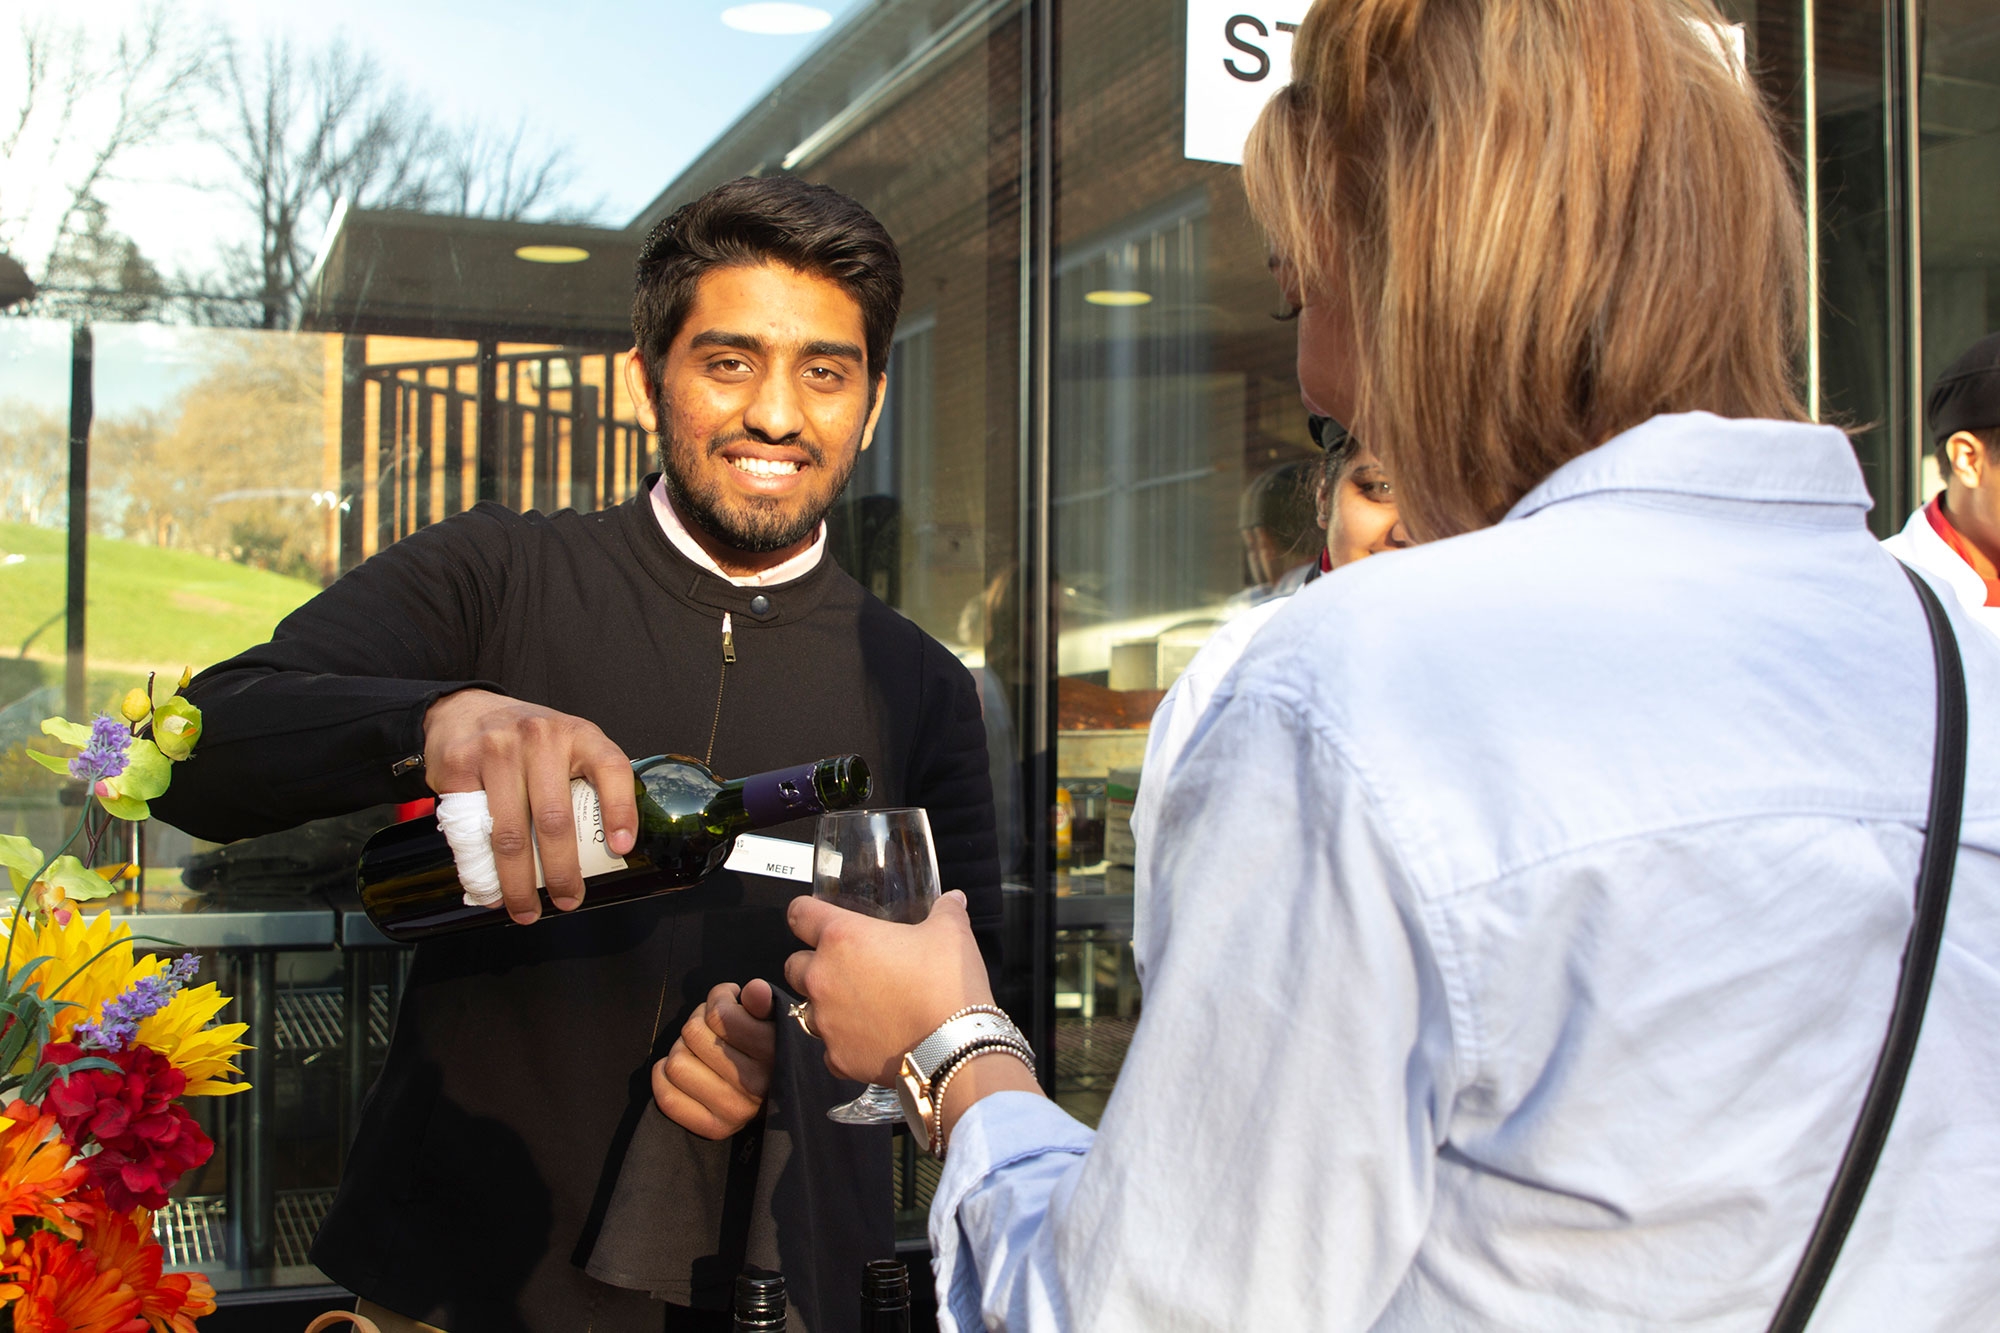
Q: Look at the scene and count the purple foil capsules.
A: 1